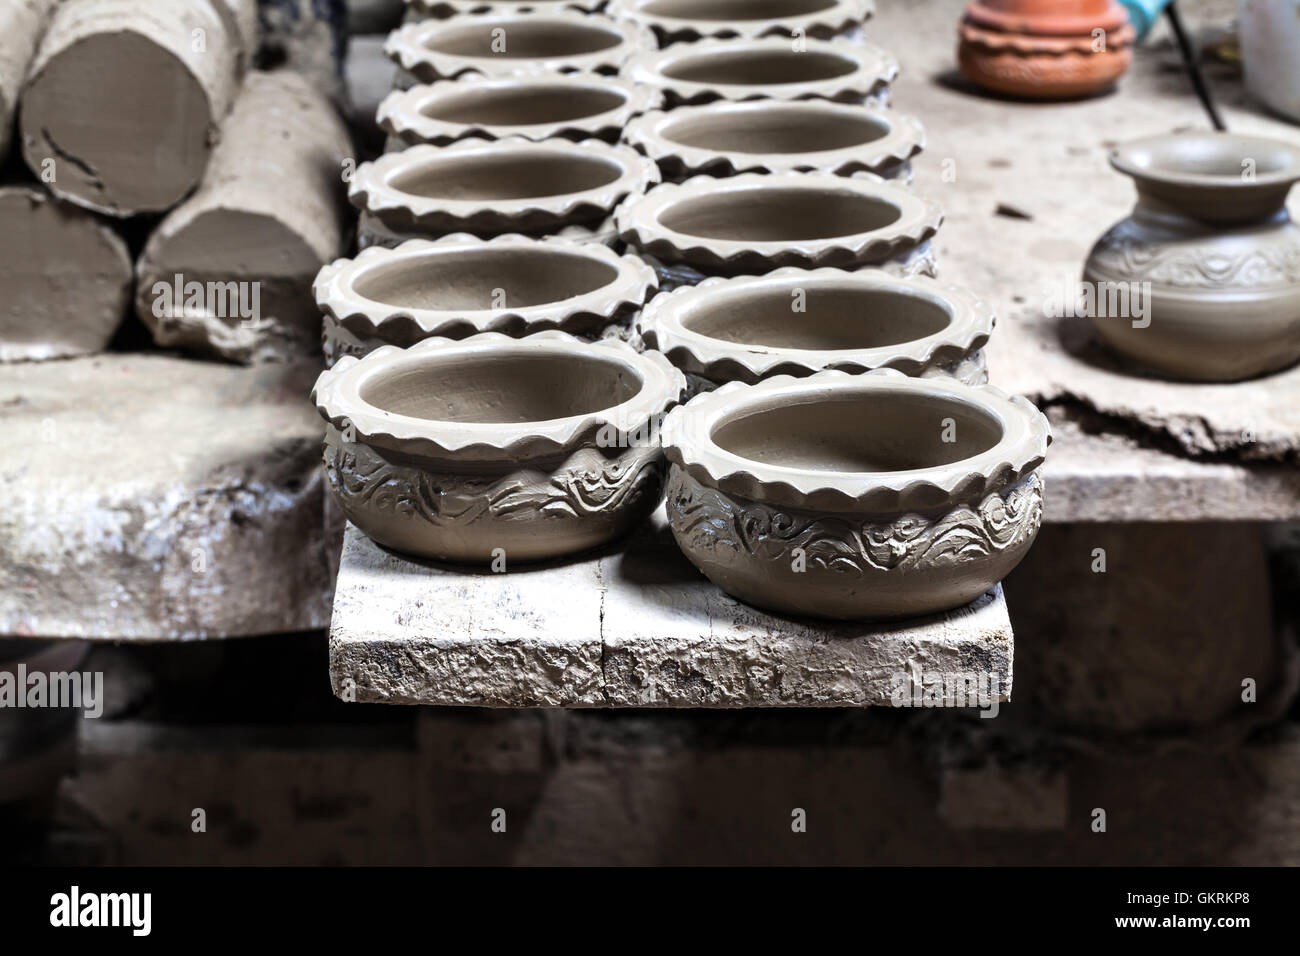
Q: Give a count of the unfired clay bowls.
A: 12